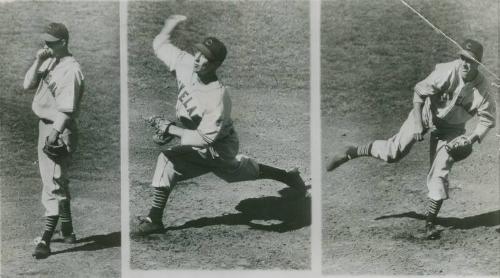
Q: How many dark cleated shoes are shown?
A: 6